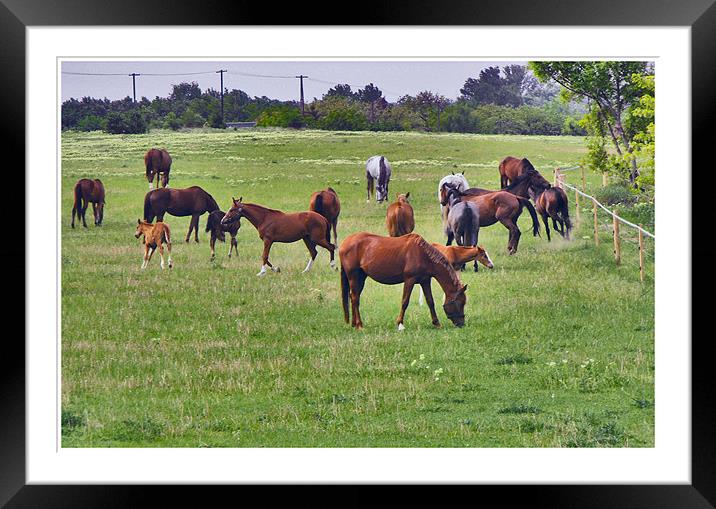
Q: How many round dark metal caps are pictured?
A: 0